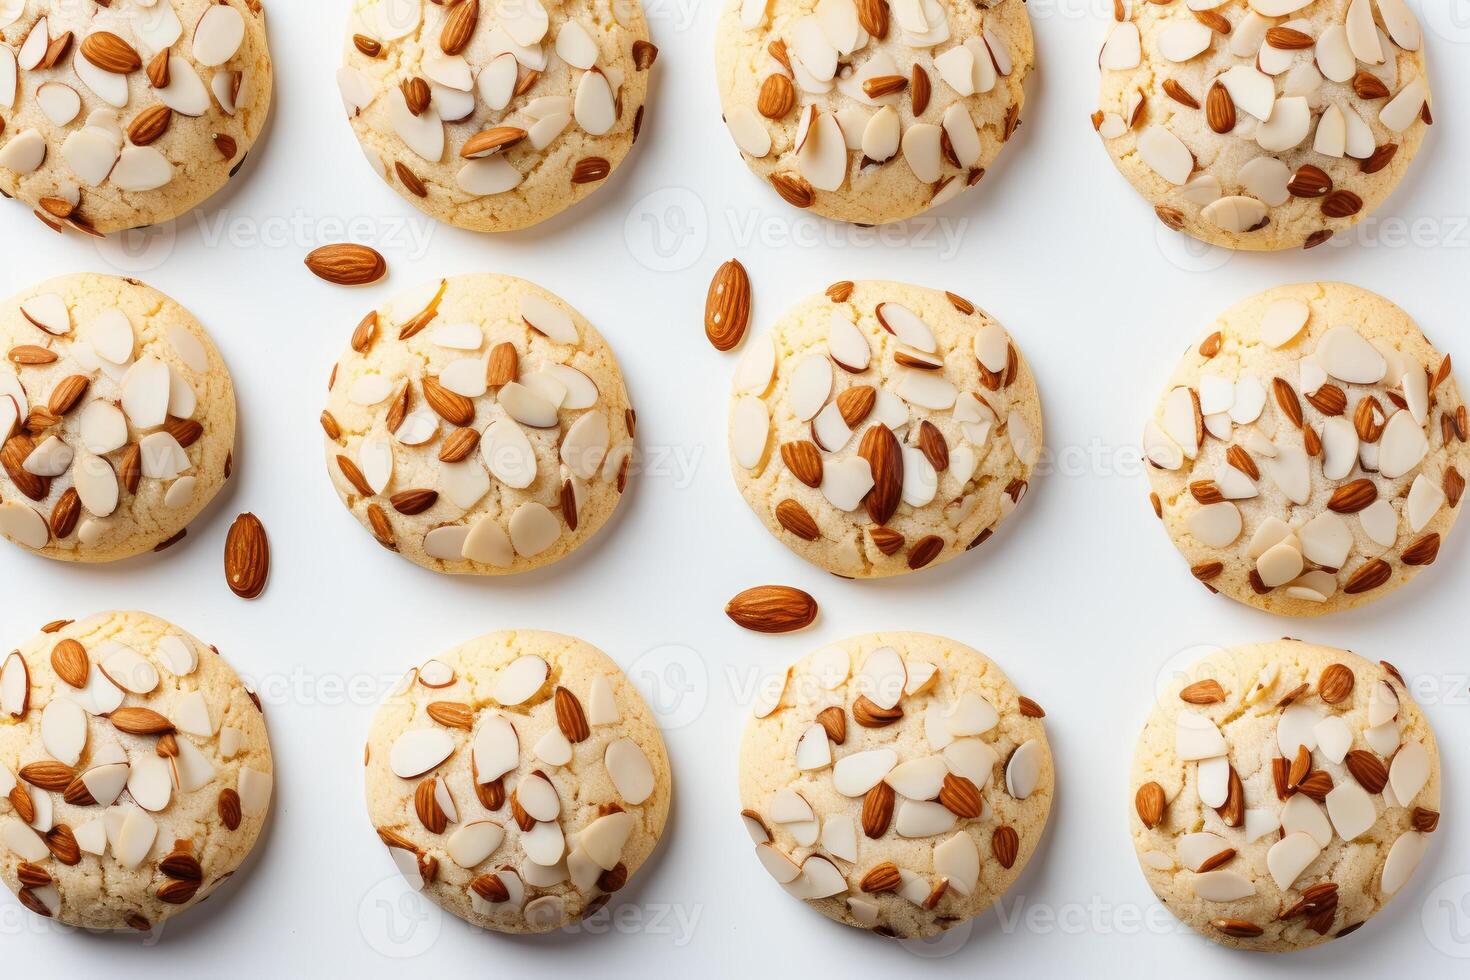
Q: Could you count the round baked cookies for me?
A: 12